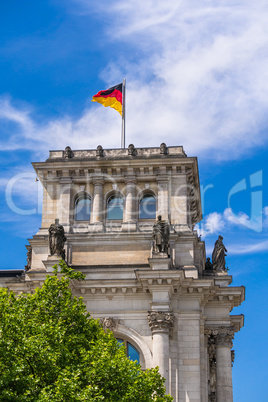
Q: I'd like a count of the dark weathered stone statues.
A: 3